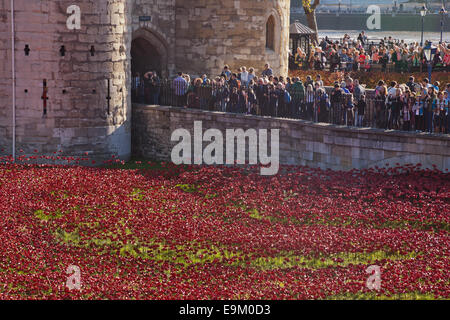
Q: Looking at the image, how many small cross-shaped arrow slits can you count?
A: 3